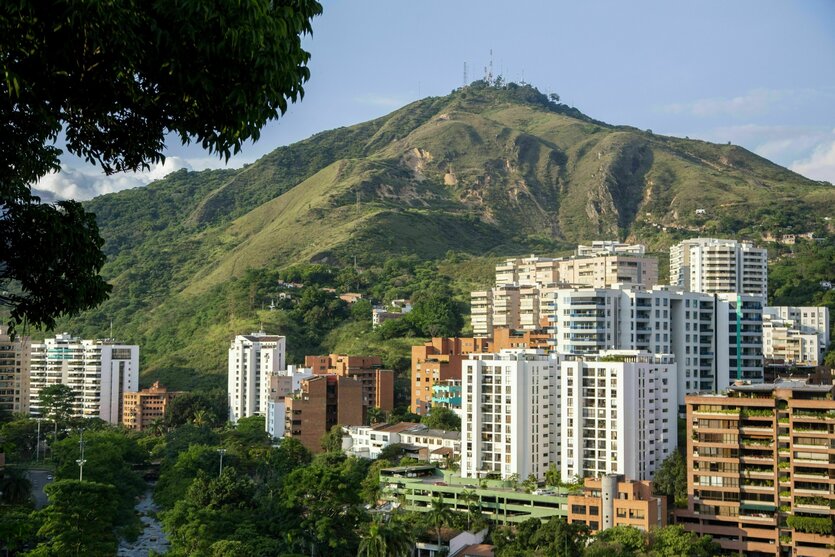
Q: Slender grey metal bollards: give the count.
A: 0